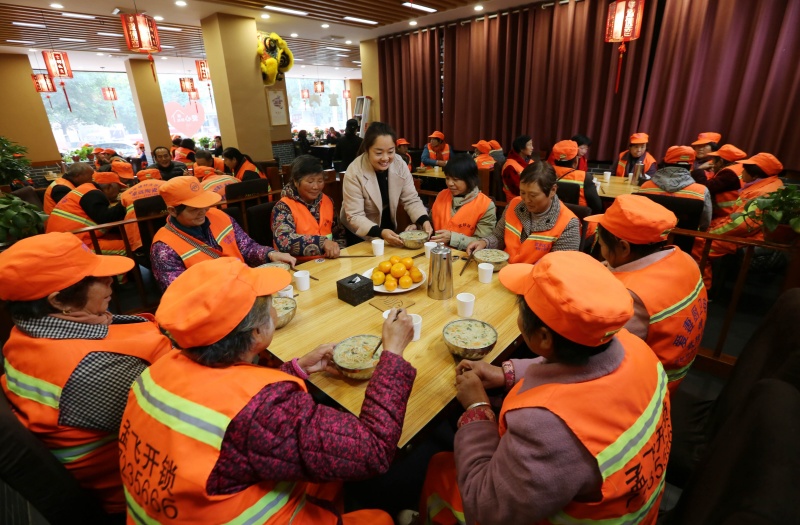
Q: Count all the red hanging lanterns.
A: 11